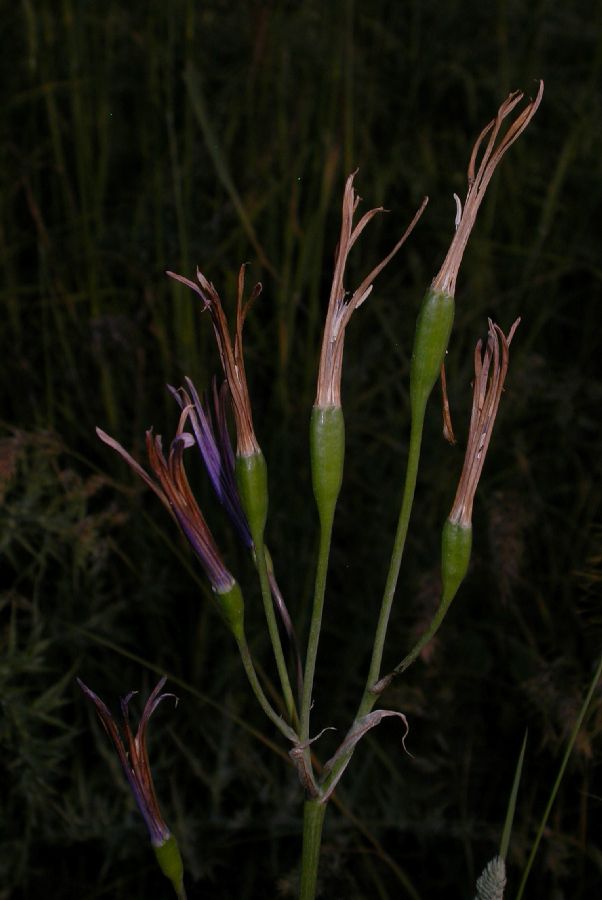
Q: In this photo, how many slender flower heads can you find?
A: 7